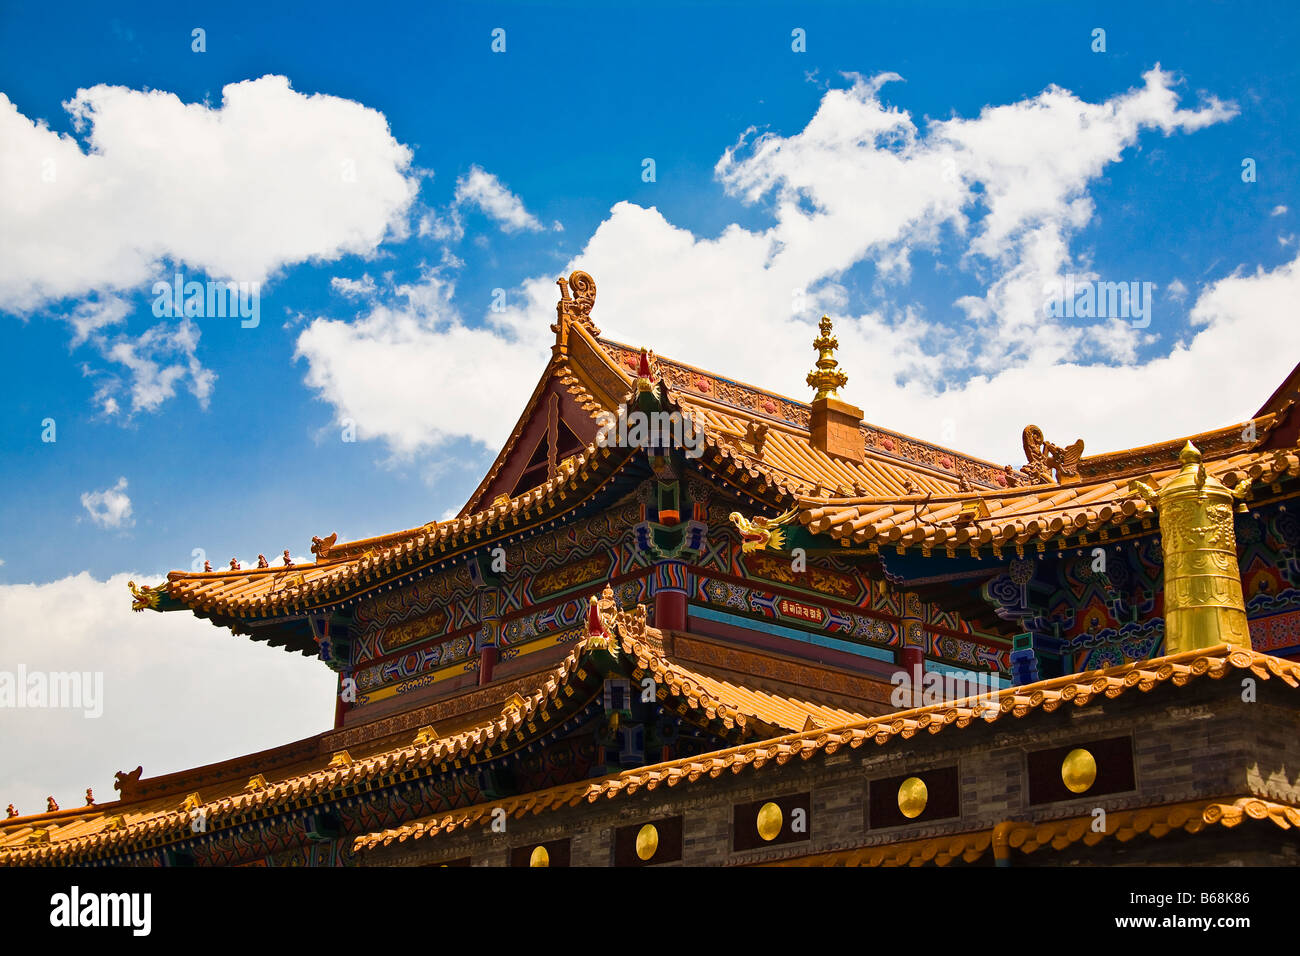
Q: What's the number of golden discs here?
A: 5